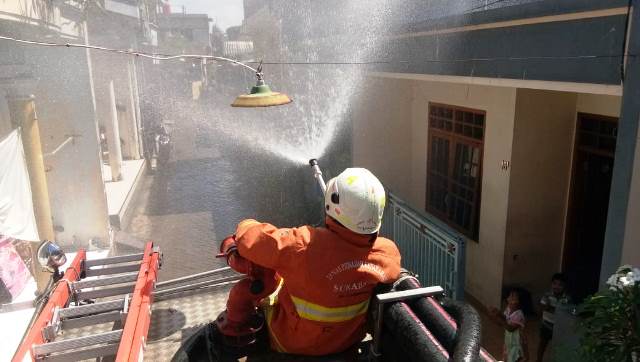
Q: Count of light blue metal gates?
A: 1